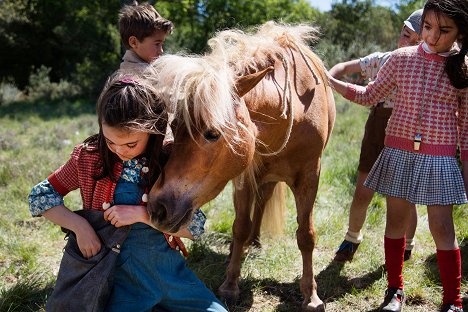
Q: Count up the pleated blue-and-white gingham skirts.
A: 1